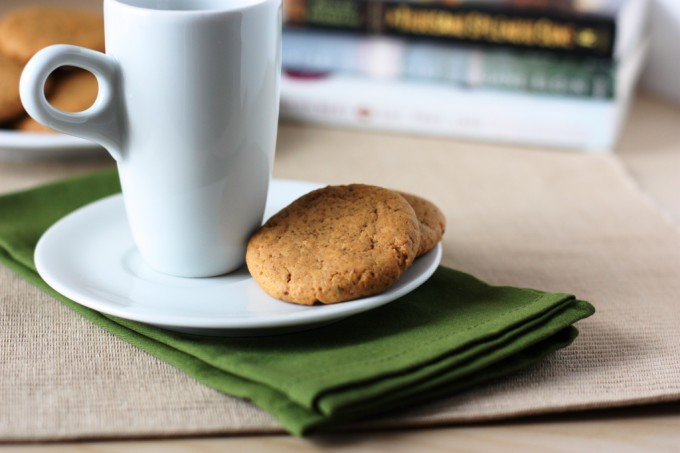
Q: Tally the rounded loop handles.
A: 1